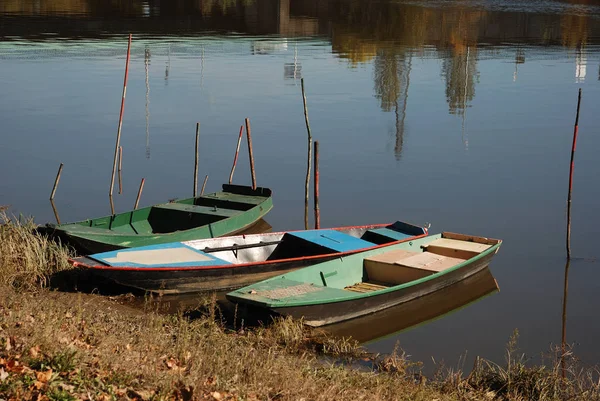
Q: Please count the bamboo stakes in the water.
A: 11